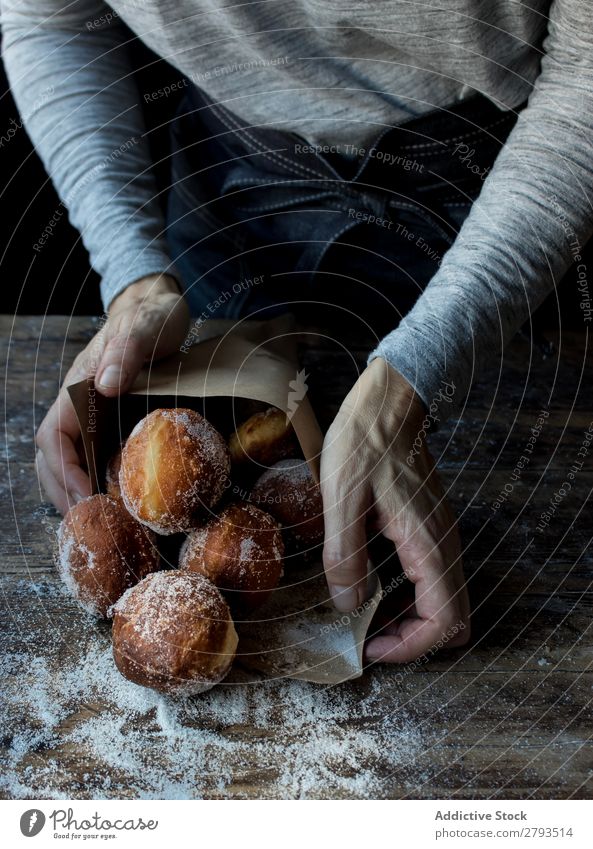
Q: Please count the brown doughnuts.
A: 7